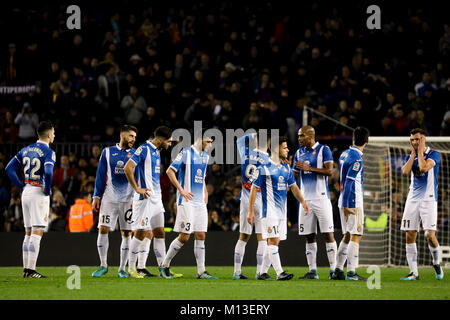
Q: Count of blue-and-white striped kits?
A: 9